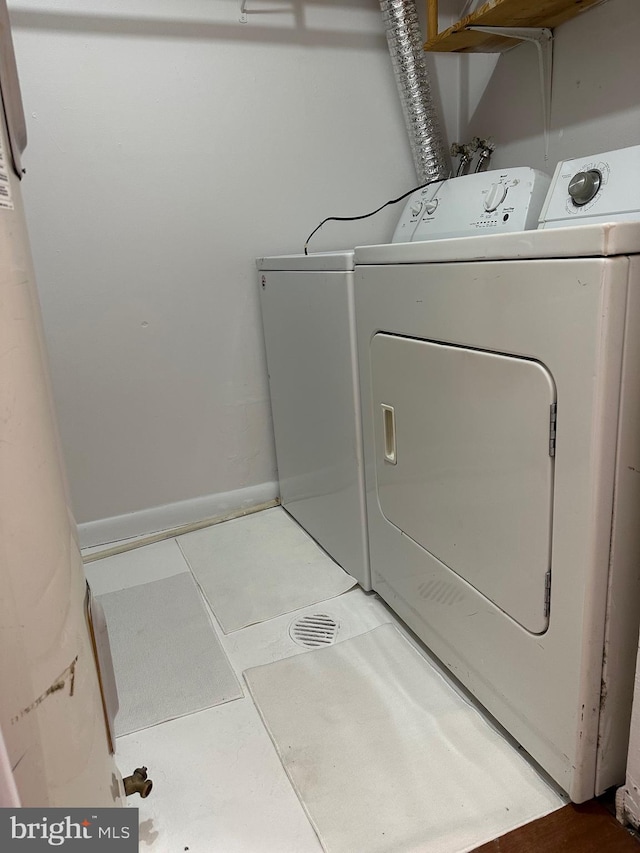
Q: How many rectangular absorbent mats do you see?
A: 3